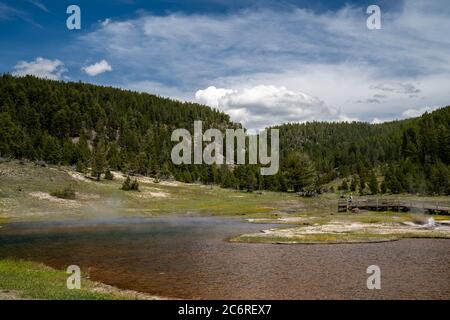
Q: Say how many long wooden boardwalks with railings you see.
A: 1